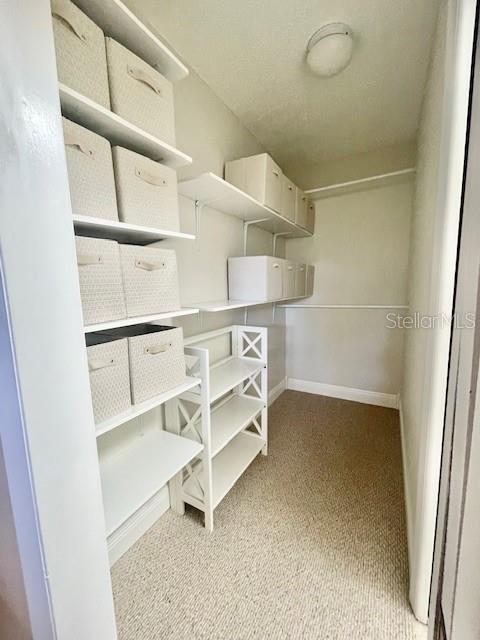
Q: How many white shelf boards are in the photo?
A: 11